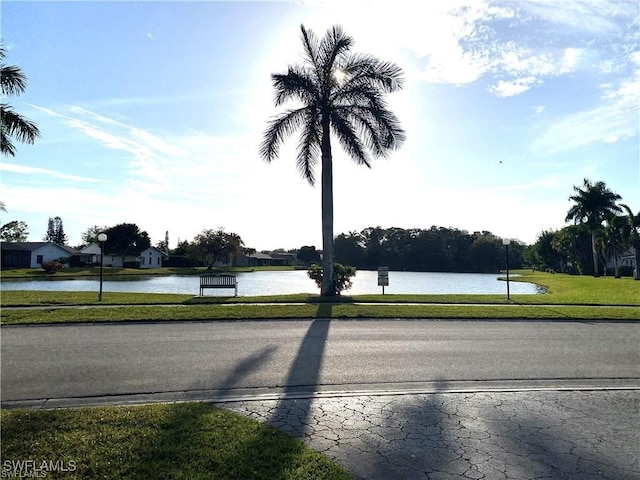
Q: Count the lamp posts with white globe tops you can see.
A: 2